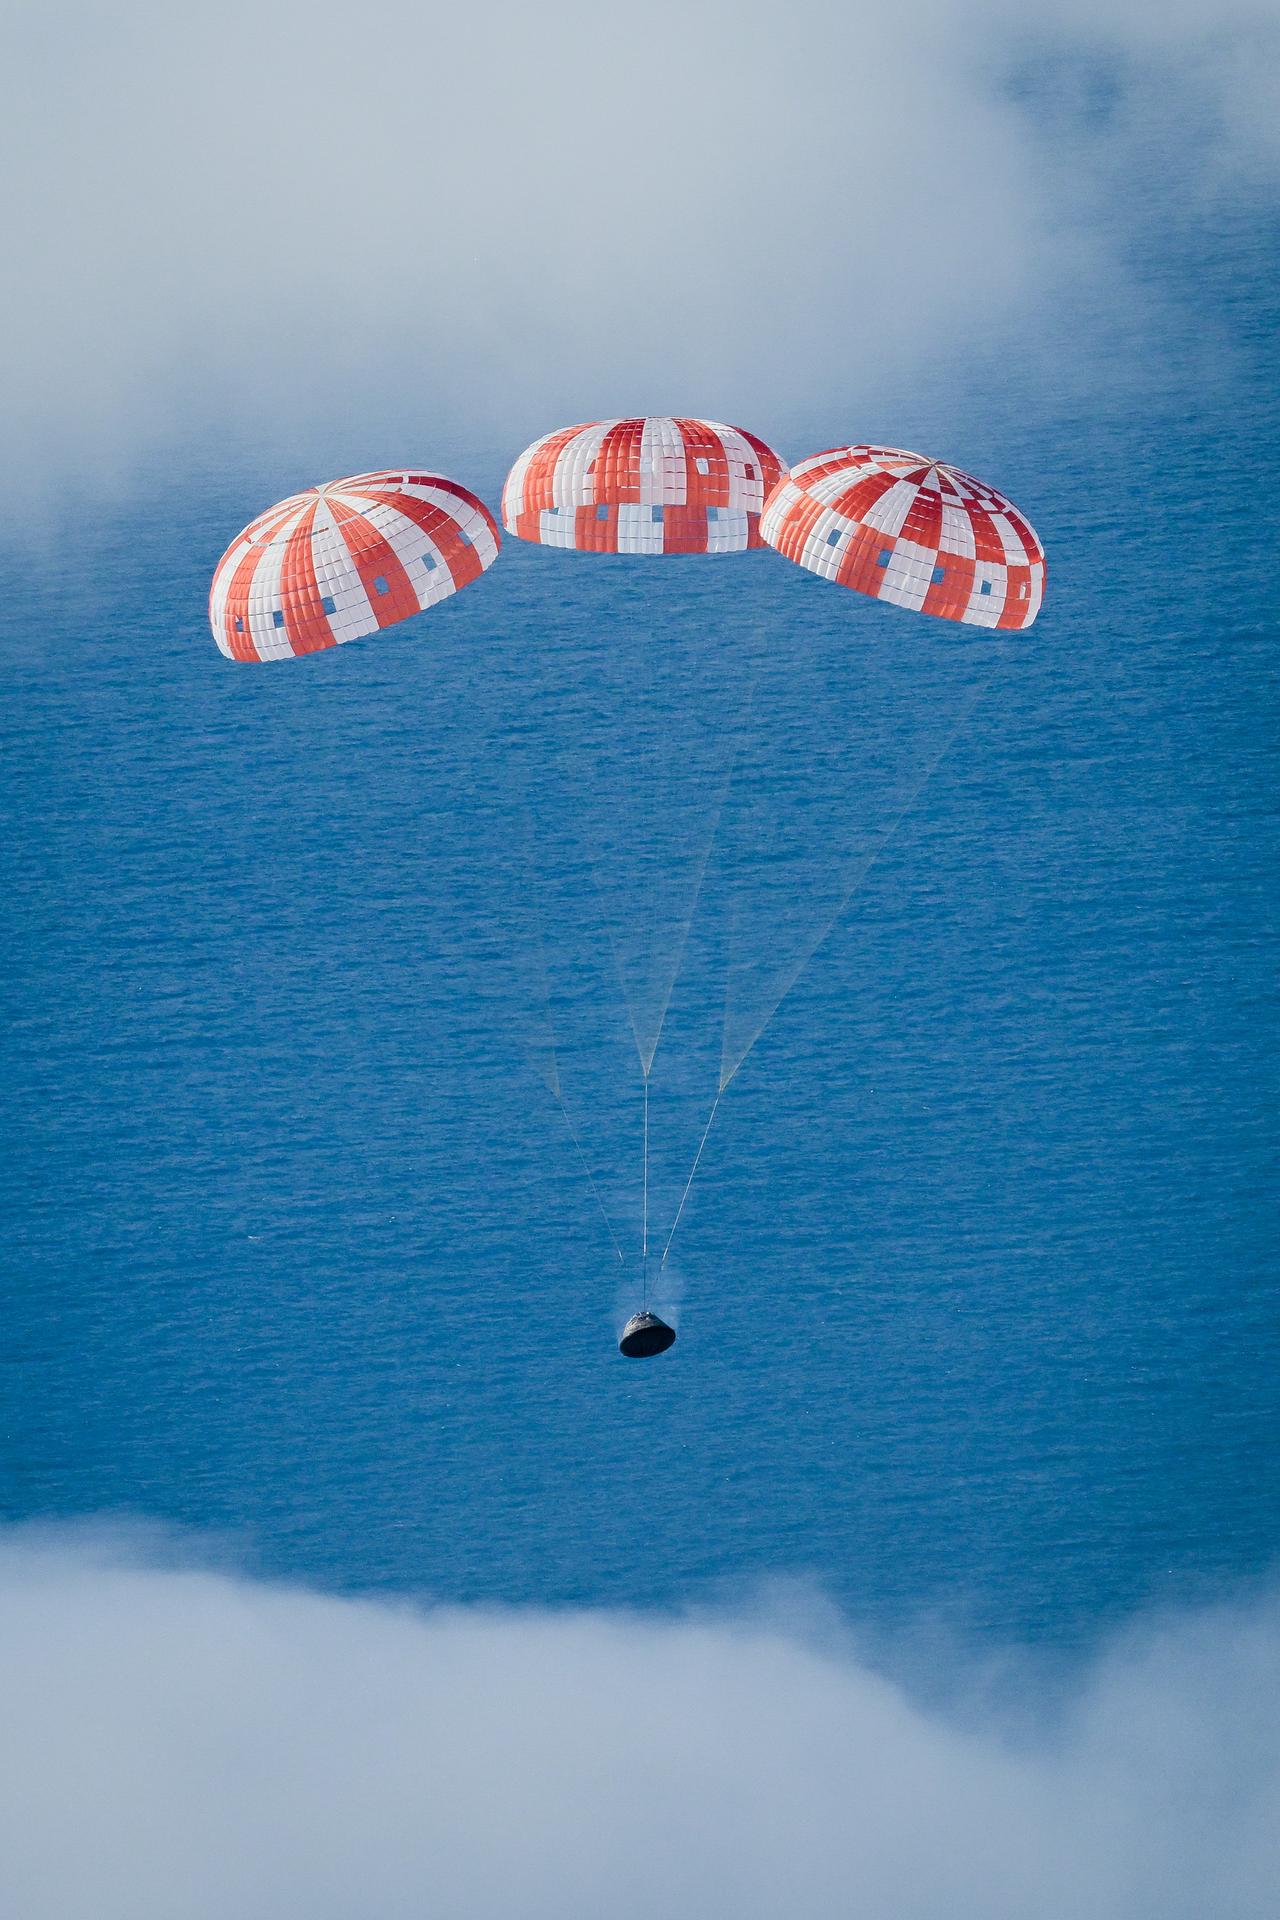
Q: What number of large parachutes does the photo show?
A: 3